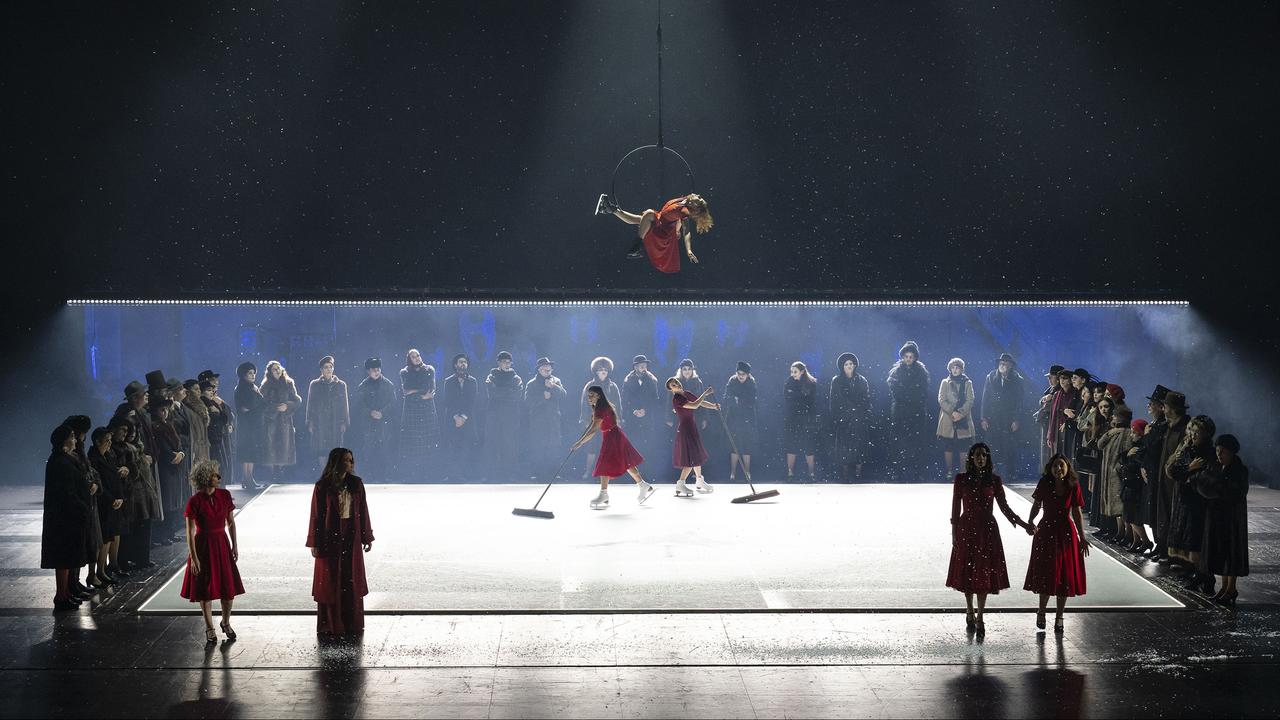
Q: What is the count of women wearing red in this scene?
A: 7